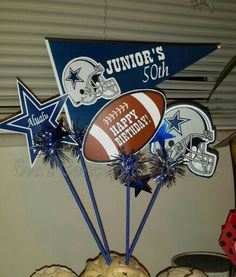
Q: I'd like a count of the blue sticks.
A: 4